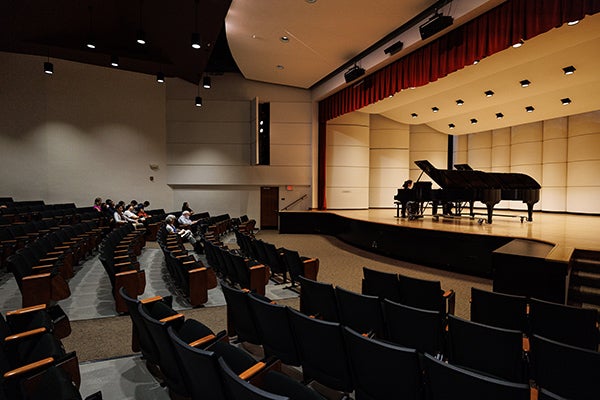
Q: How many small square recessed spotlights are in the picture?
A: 11